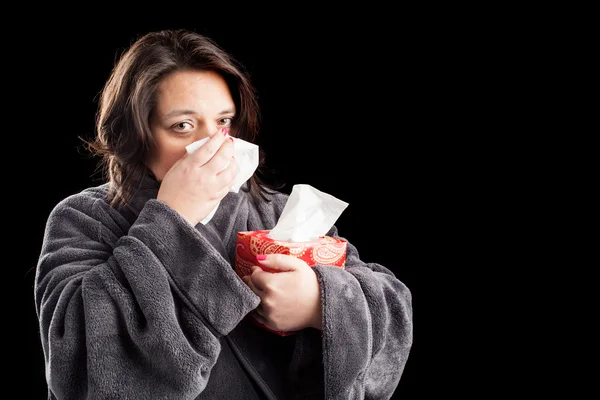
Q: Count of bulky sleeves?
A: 2